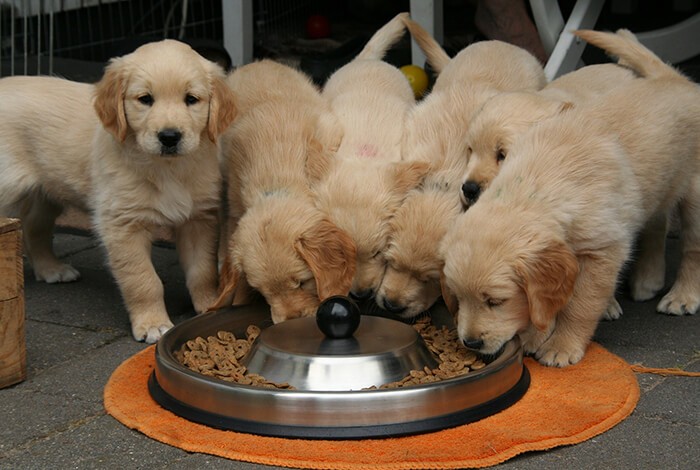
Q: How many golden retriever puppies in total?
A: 6